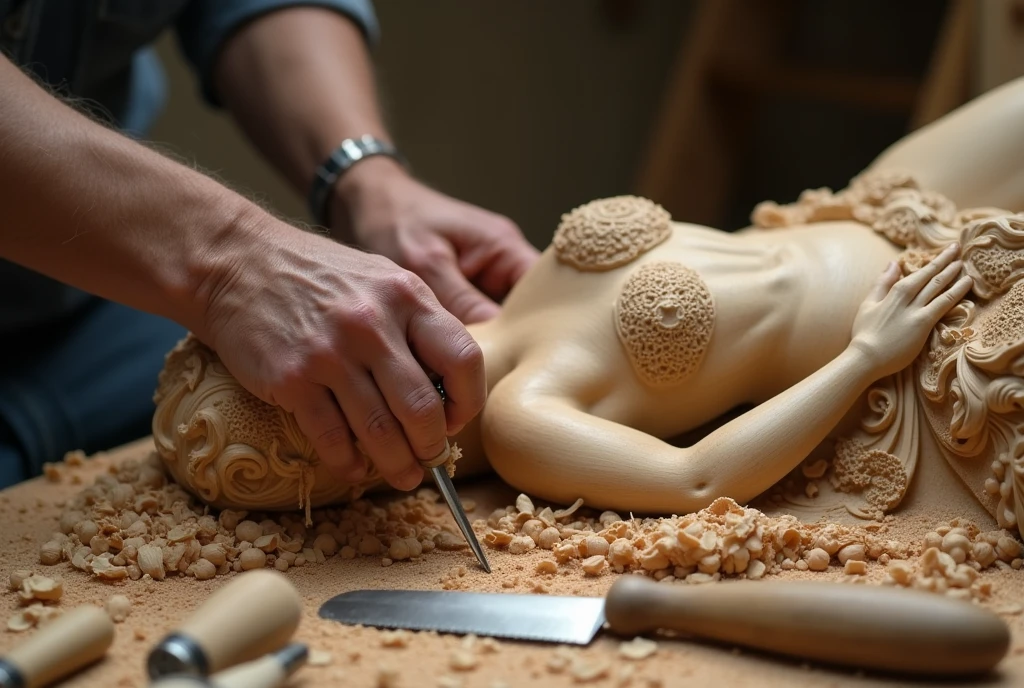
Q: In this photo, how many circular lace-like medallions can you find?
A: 2